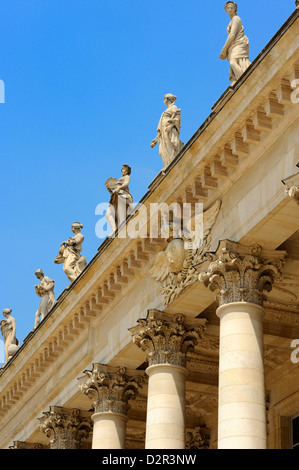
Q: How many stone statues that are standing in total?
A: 6